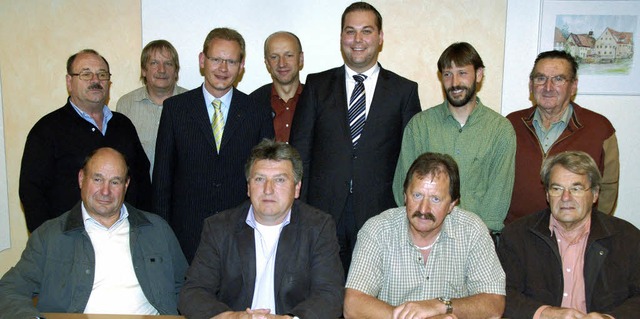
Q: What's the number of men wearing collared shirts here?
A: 11